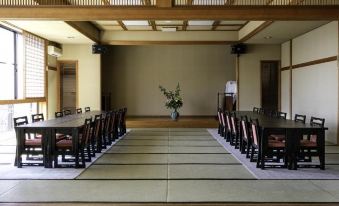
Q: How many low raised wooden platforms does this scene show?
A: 1